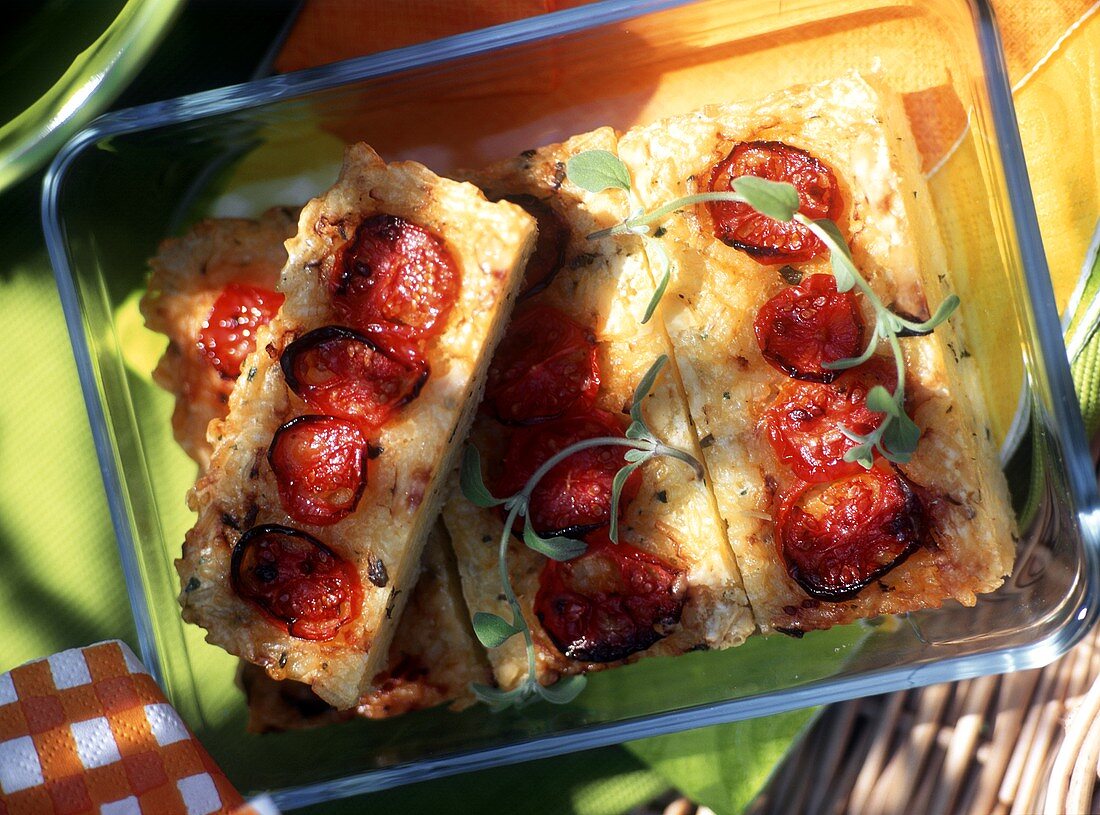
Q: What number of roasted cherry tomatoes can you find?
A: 13